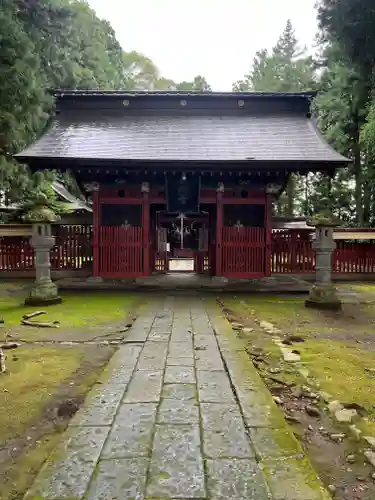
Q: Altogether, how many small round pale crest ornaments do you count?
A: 3